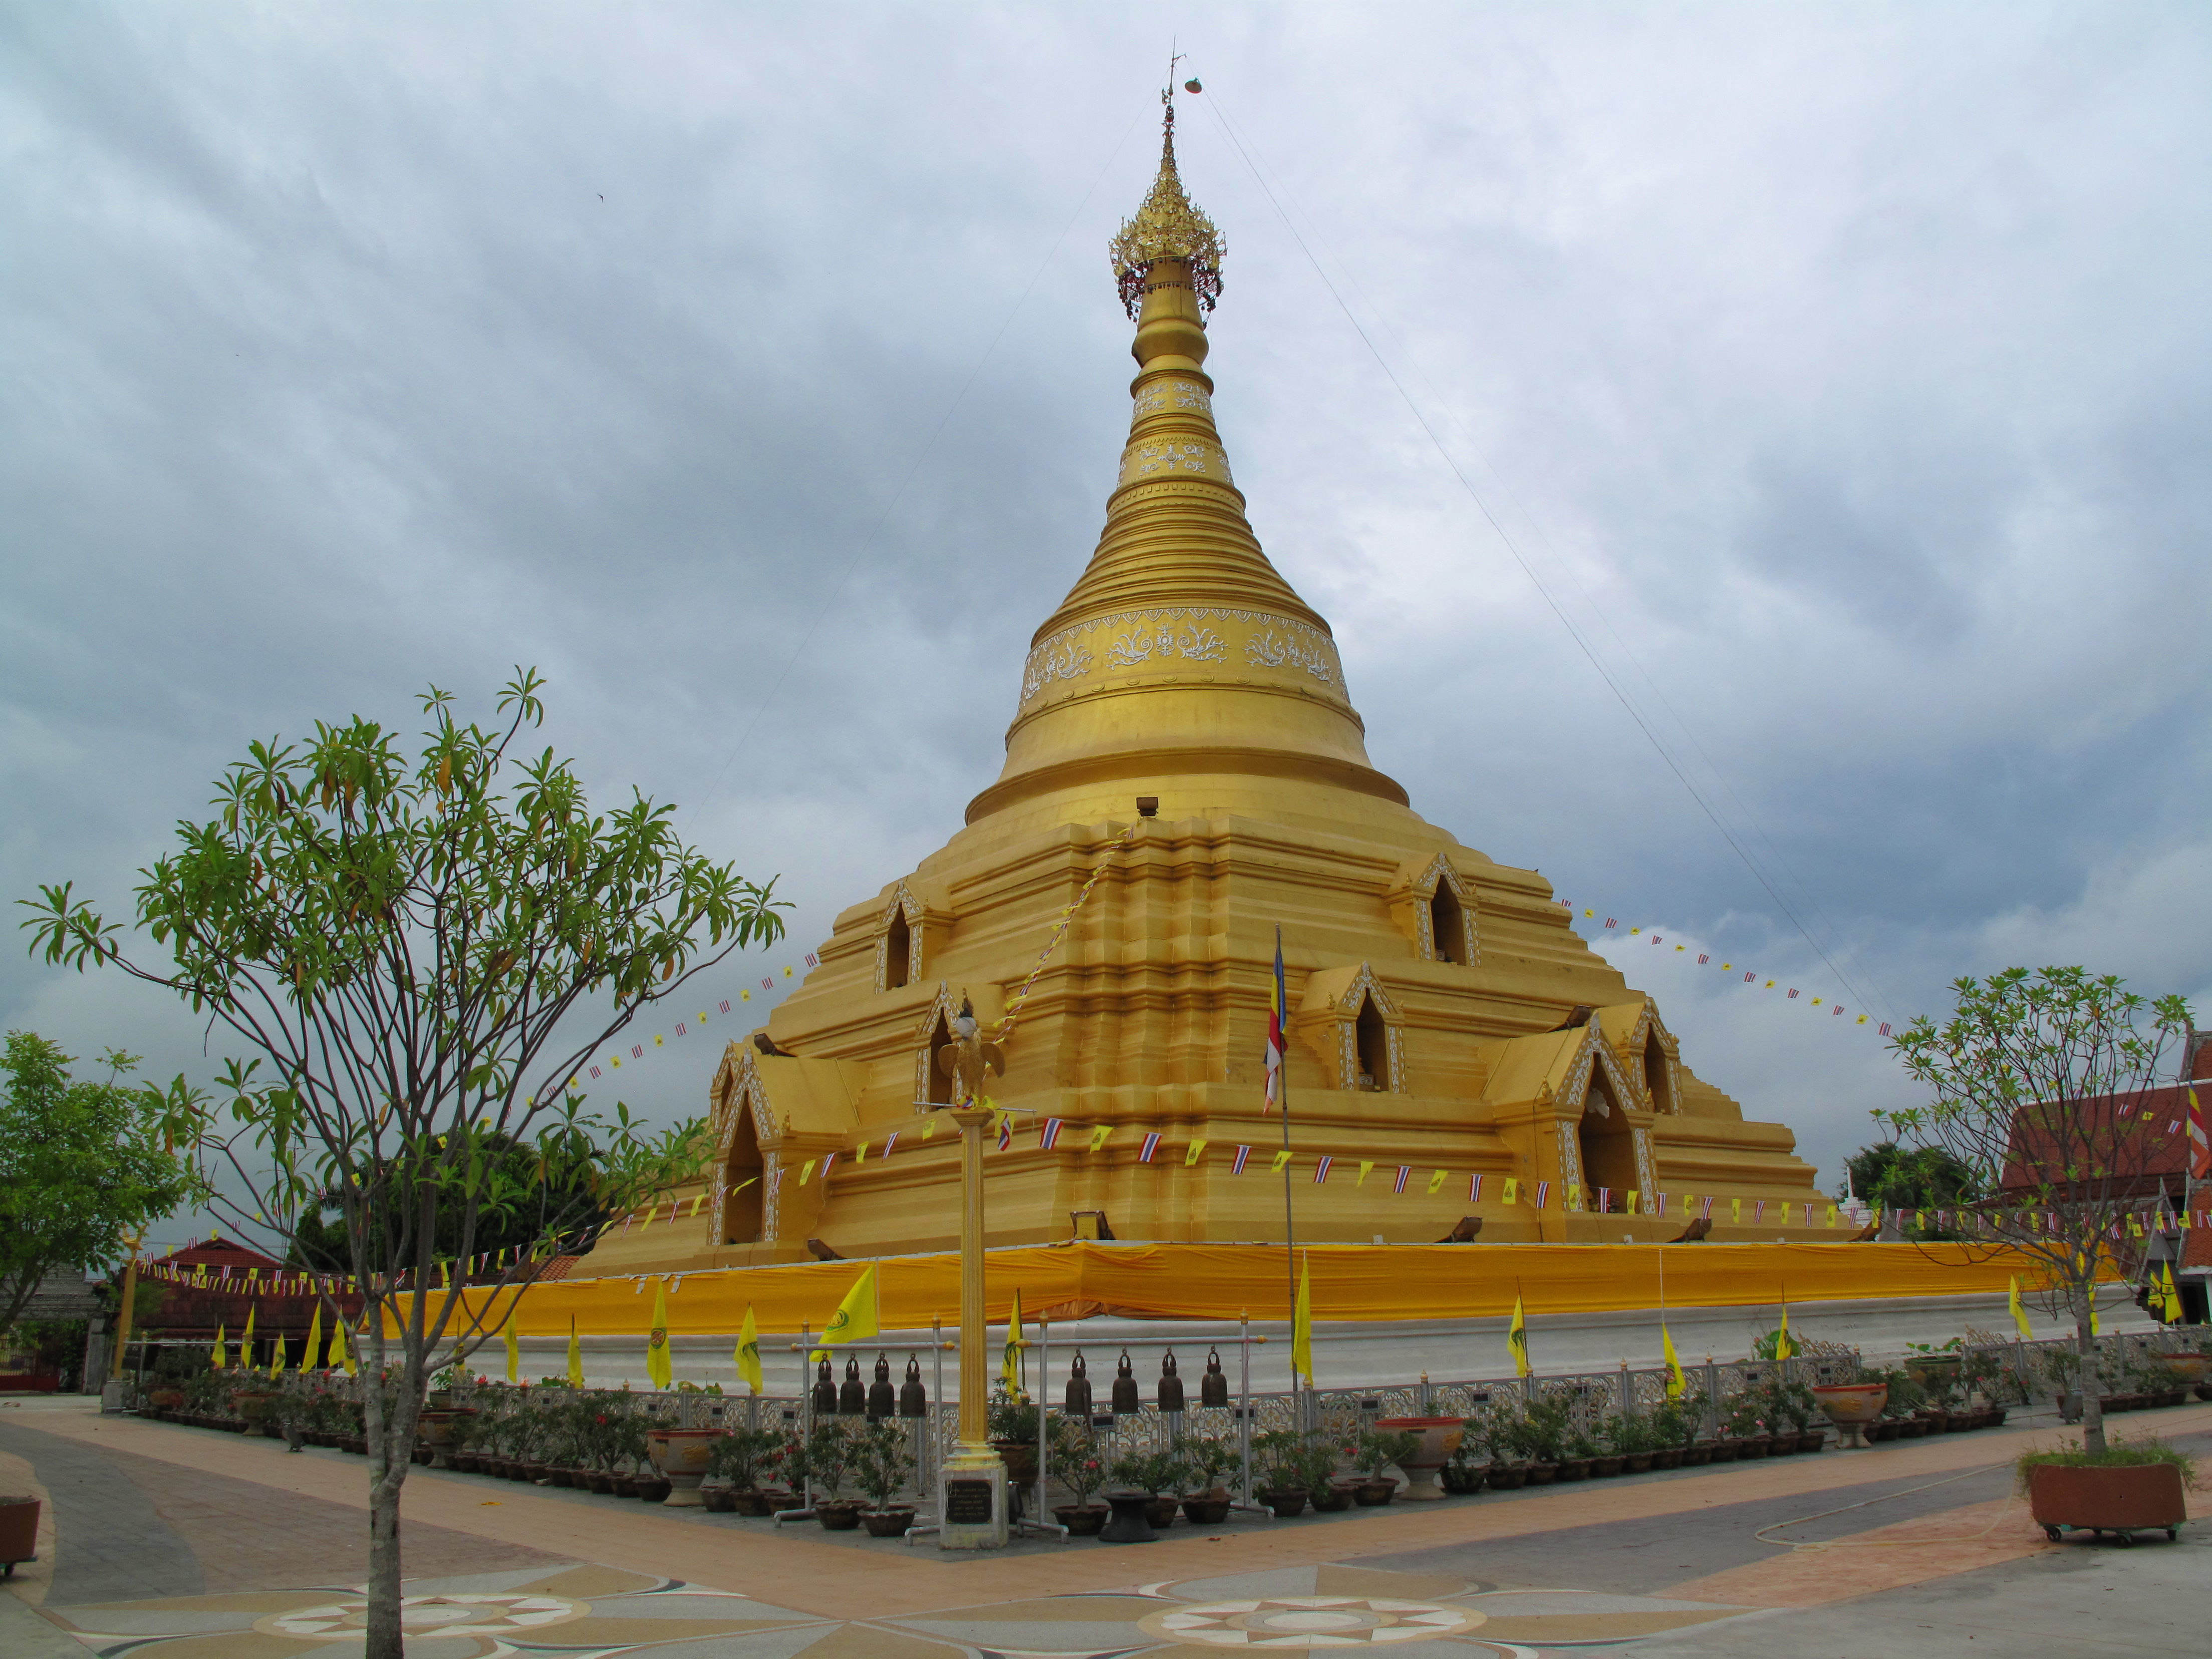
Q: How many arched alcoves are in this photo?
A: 8